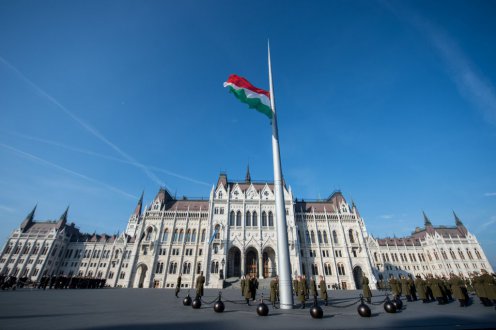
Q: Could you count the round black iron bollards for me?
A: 8